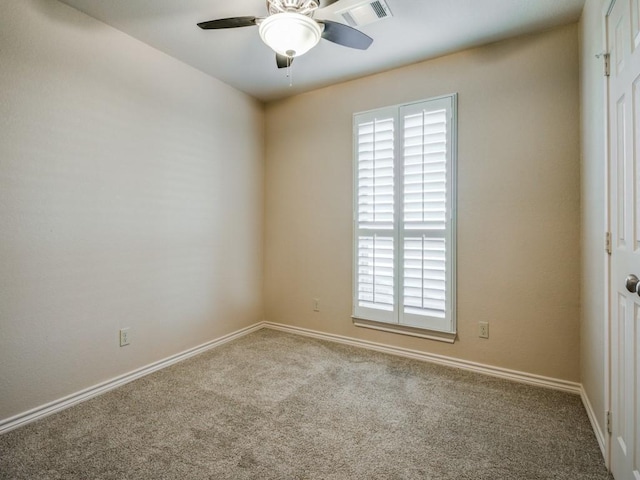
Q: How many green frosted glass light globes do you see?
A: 0